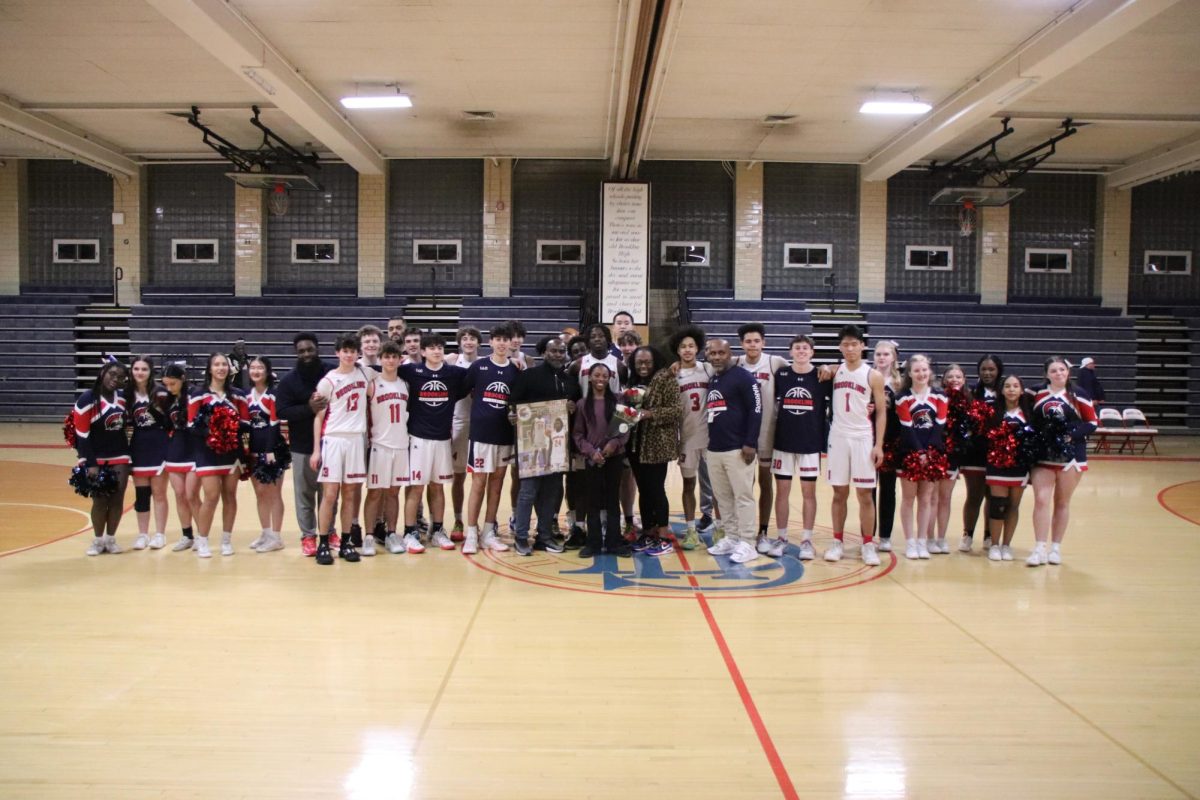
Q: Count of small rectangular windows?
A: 10